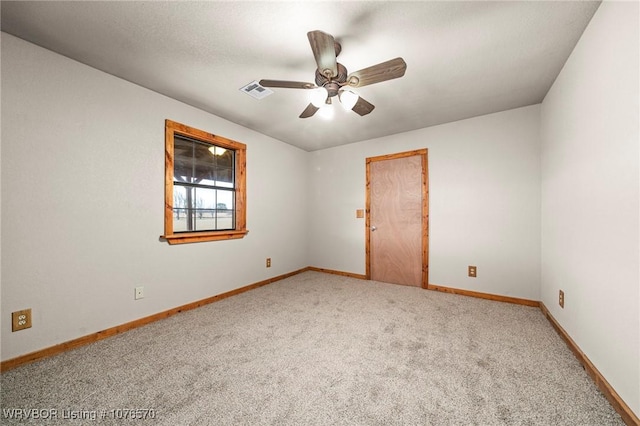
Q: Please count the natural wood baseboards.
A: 4